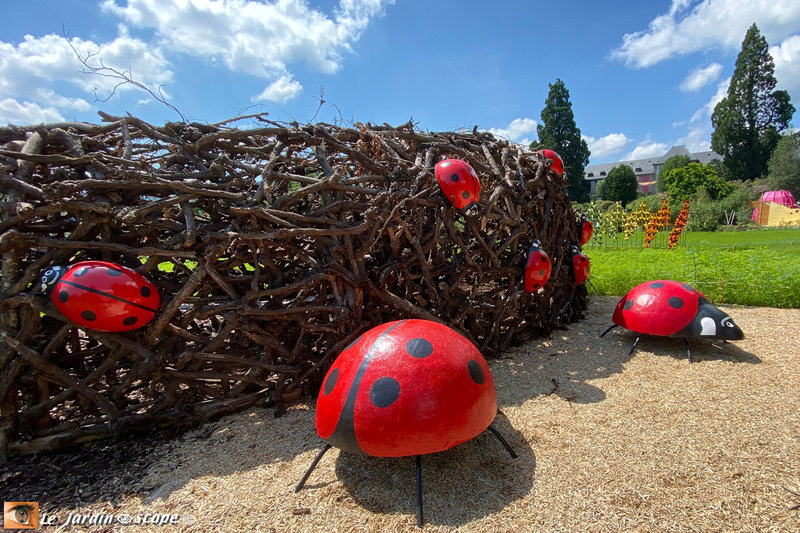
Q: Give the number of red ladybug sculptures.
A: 8